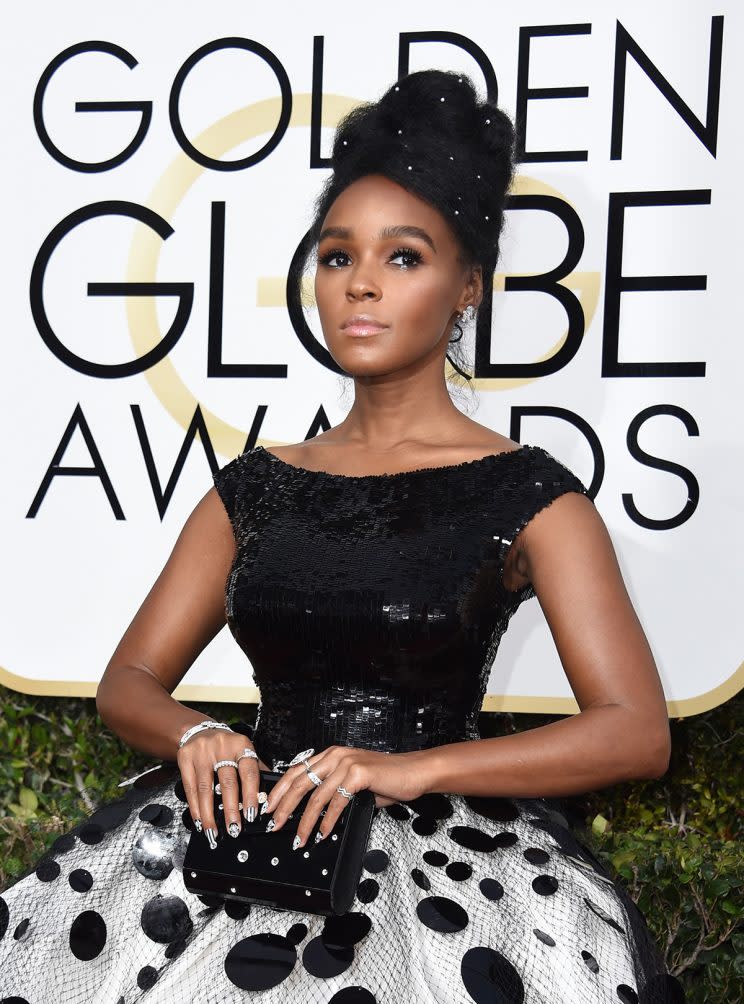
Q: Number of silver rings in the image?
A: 5